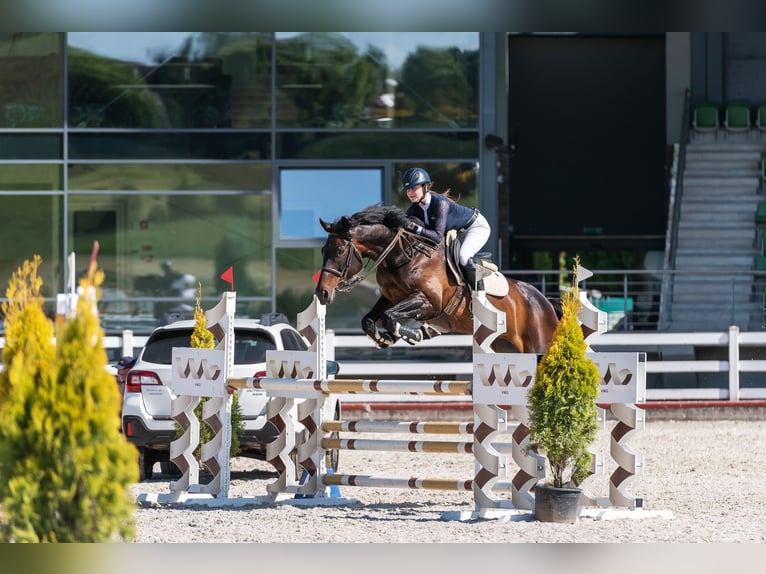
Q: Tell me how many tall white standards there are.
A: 4